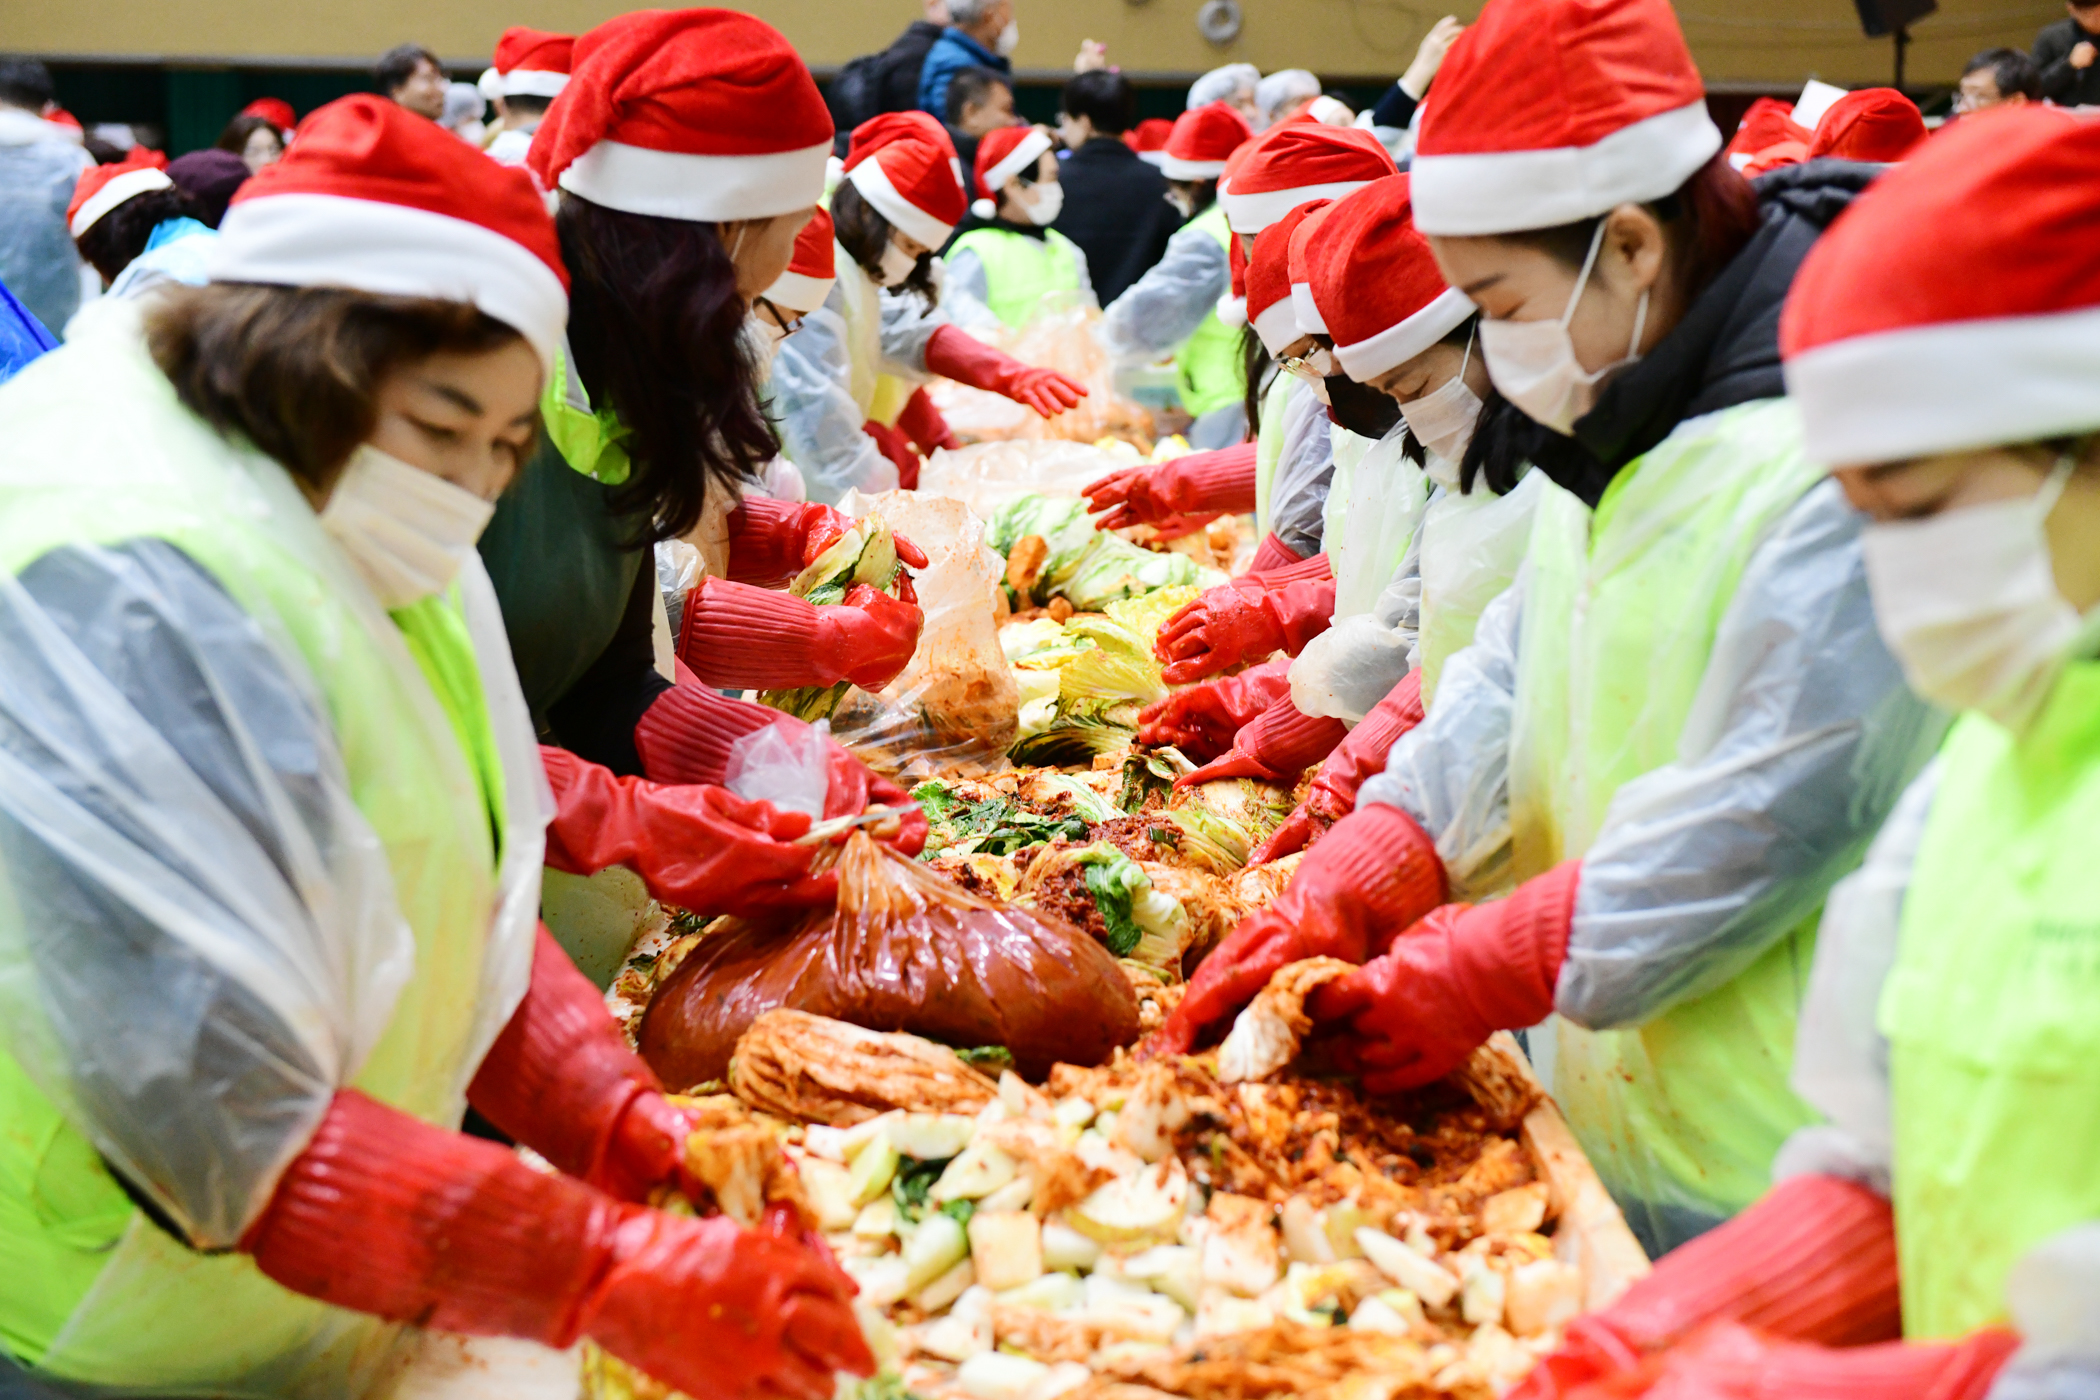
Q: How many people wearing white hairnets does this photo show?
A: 3